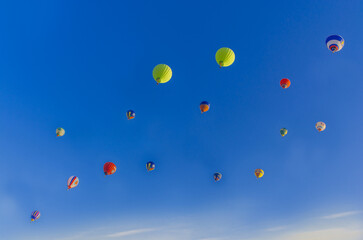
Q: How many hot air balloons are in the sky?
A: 15